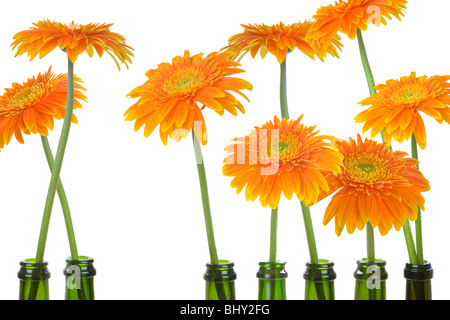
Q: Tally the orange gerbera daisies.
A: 8